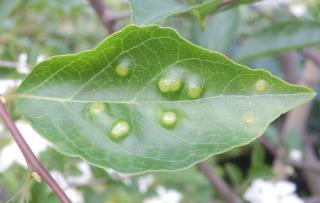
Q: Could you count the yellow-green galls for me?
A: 8